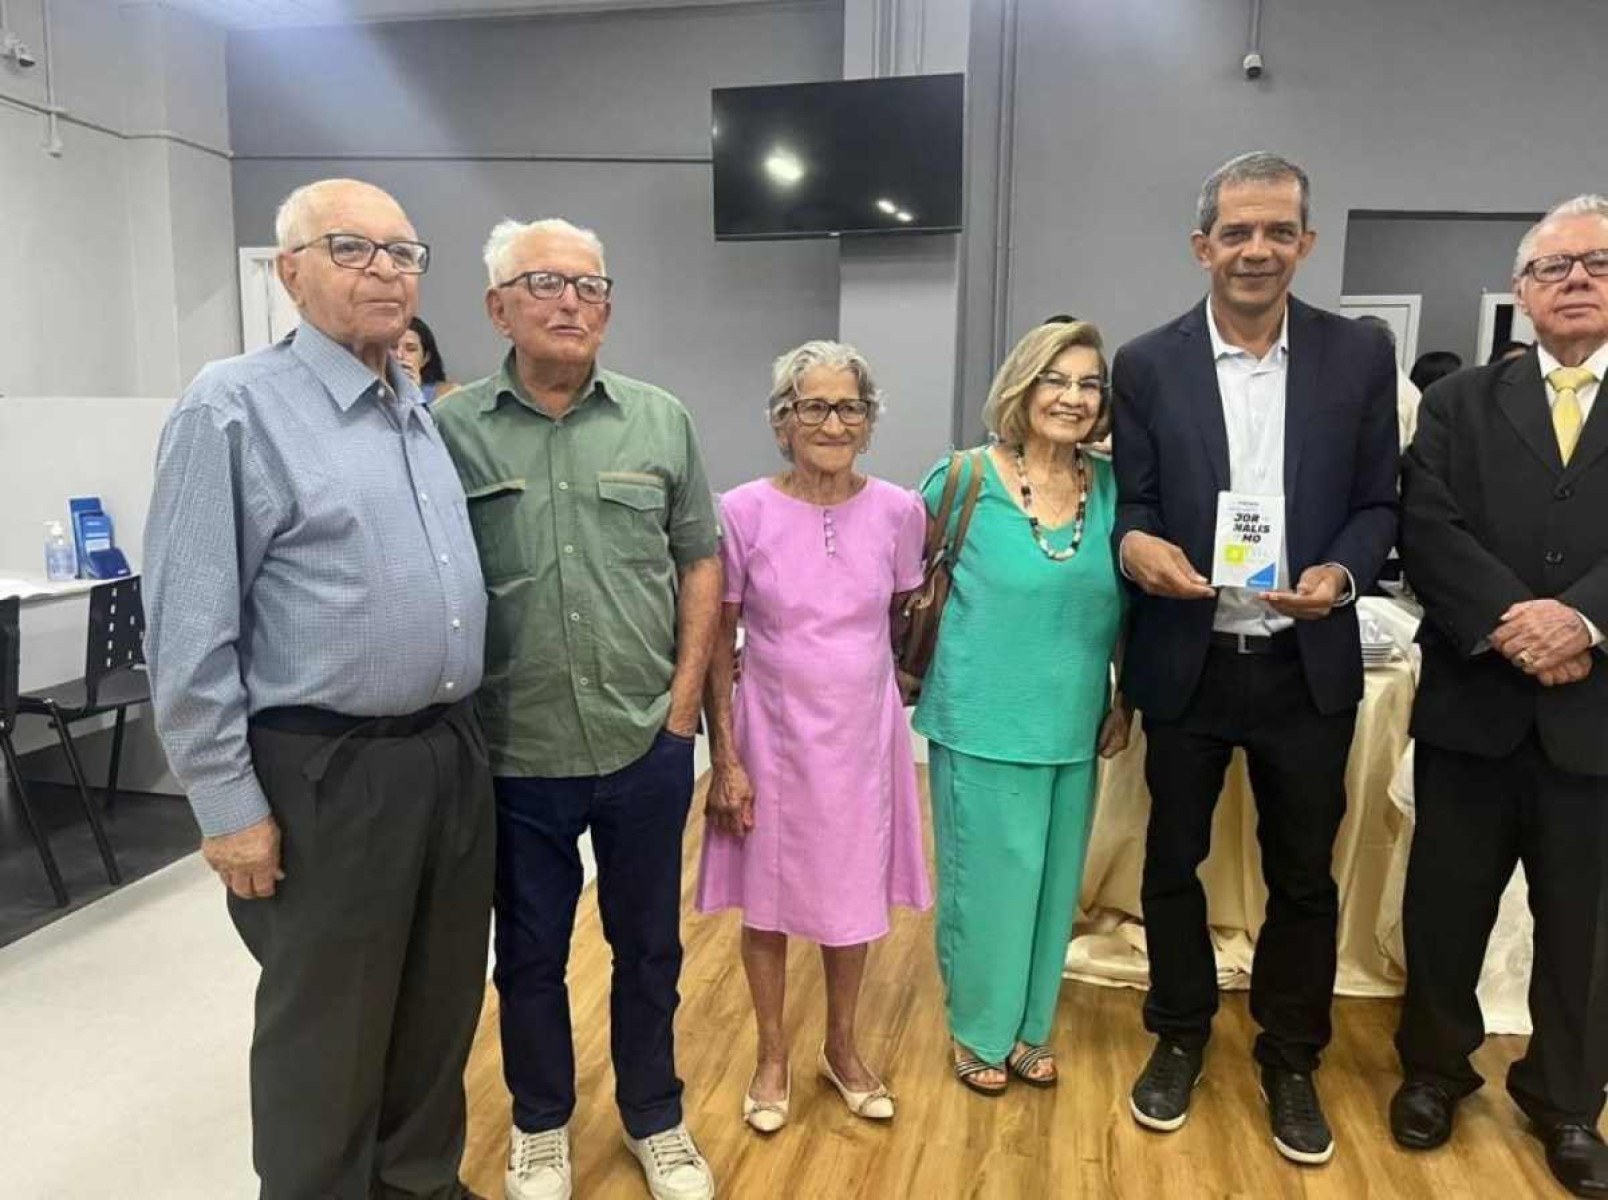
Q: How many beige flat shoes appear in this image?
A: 2